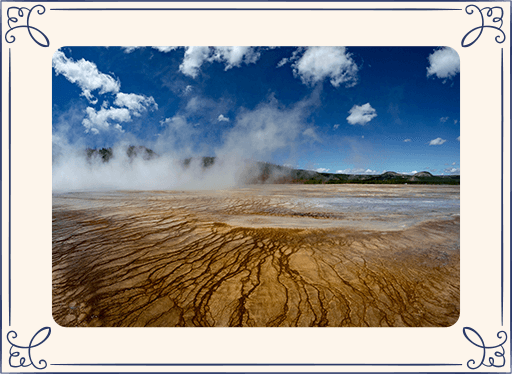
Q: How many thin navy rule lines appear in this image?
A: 4